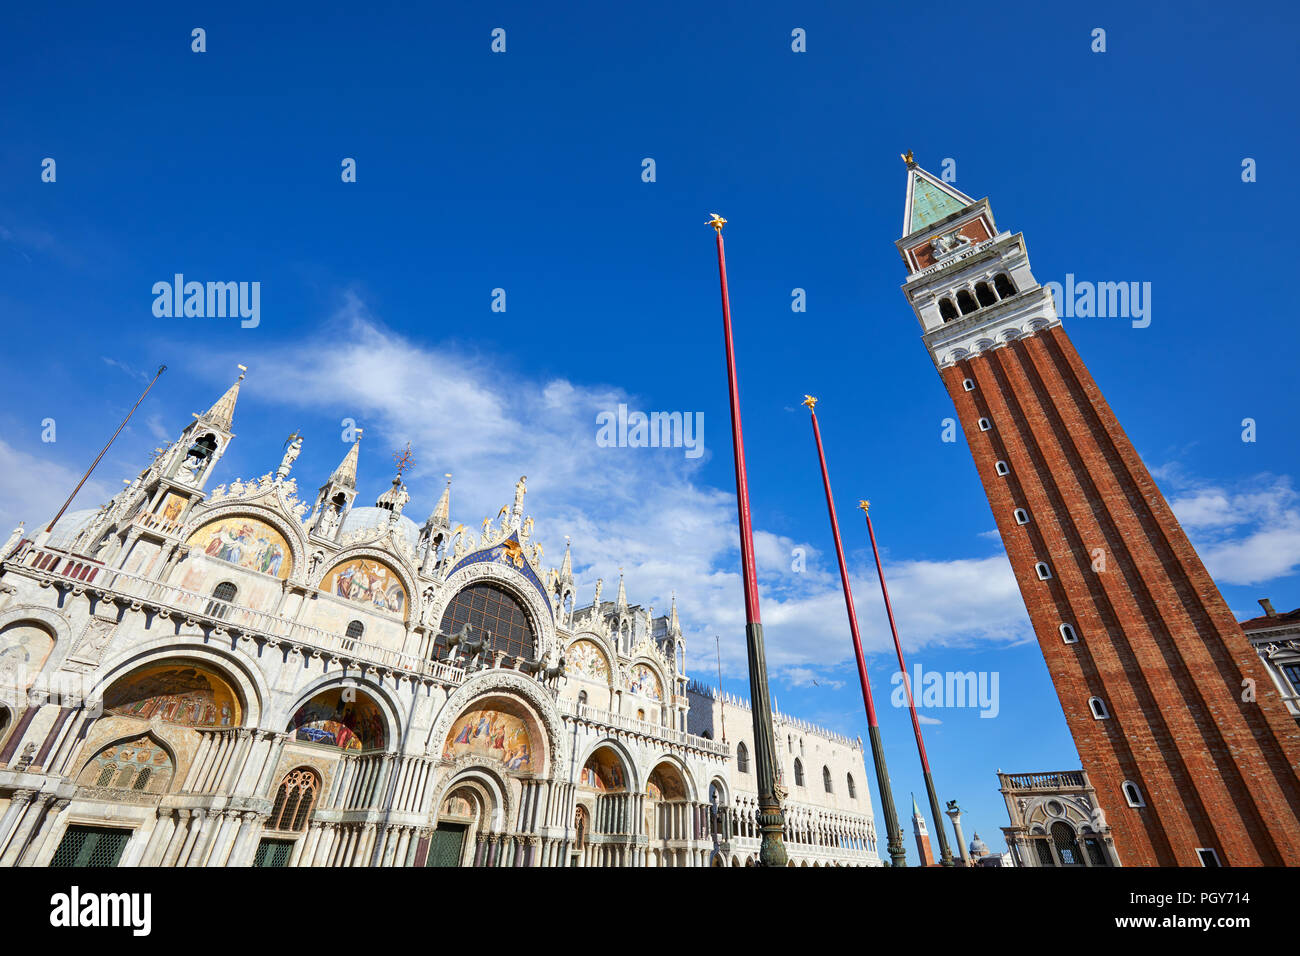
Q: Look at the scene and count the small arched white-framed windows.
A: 8